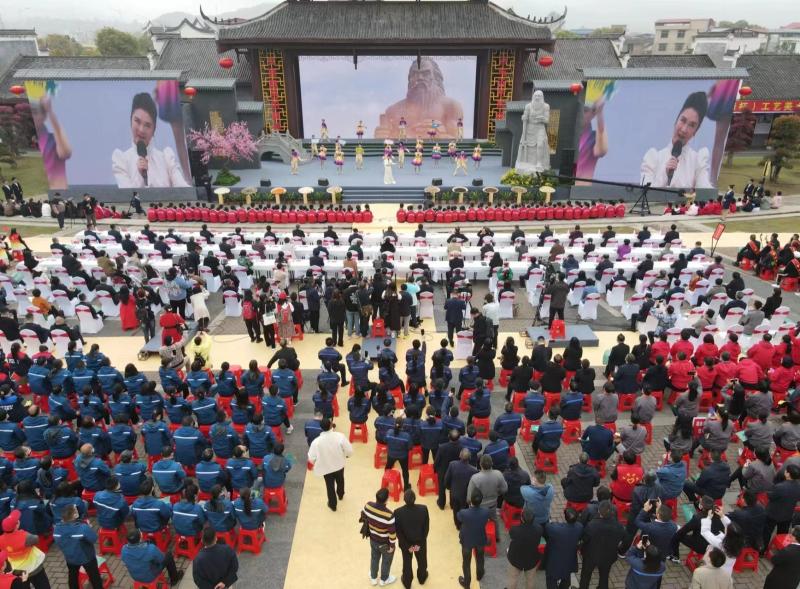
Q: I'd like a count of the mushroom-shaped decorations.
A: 10